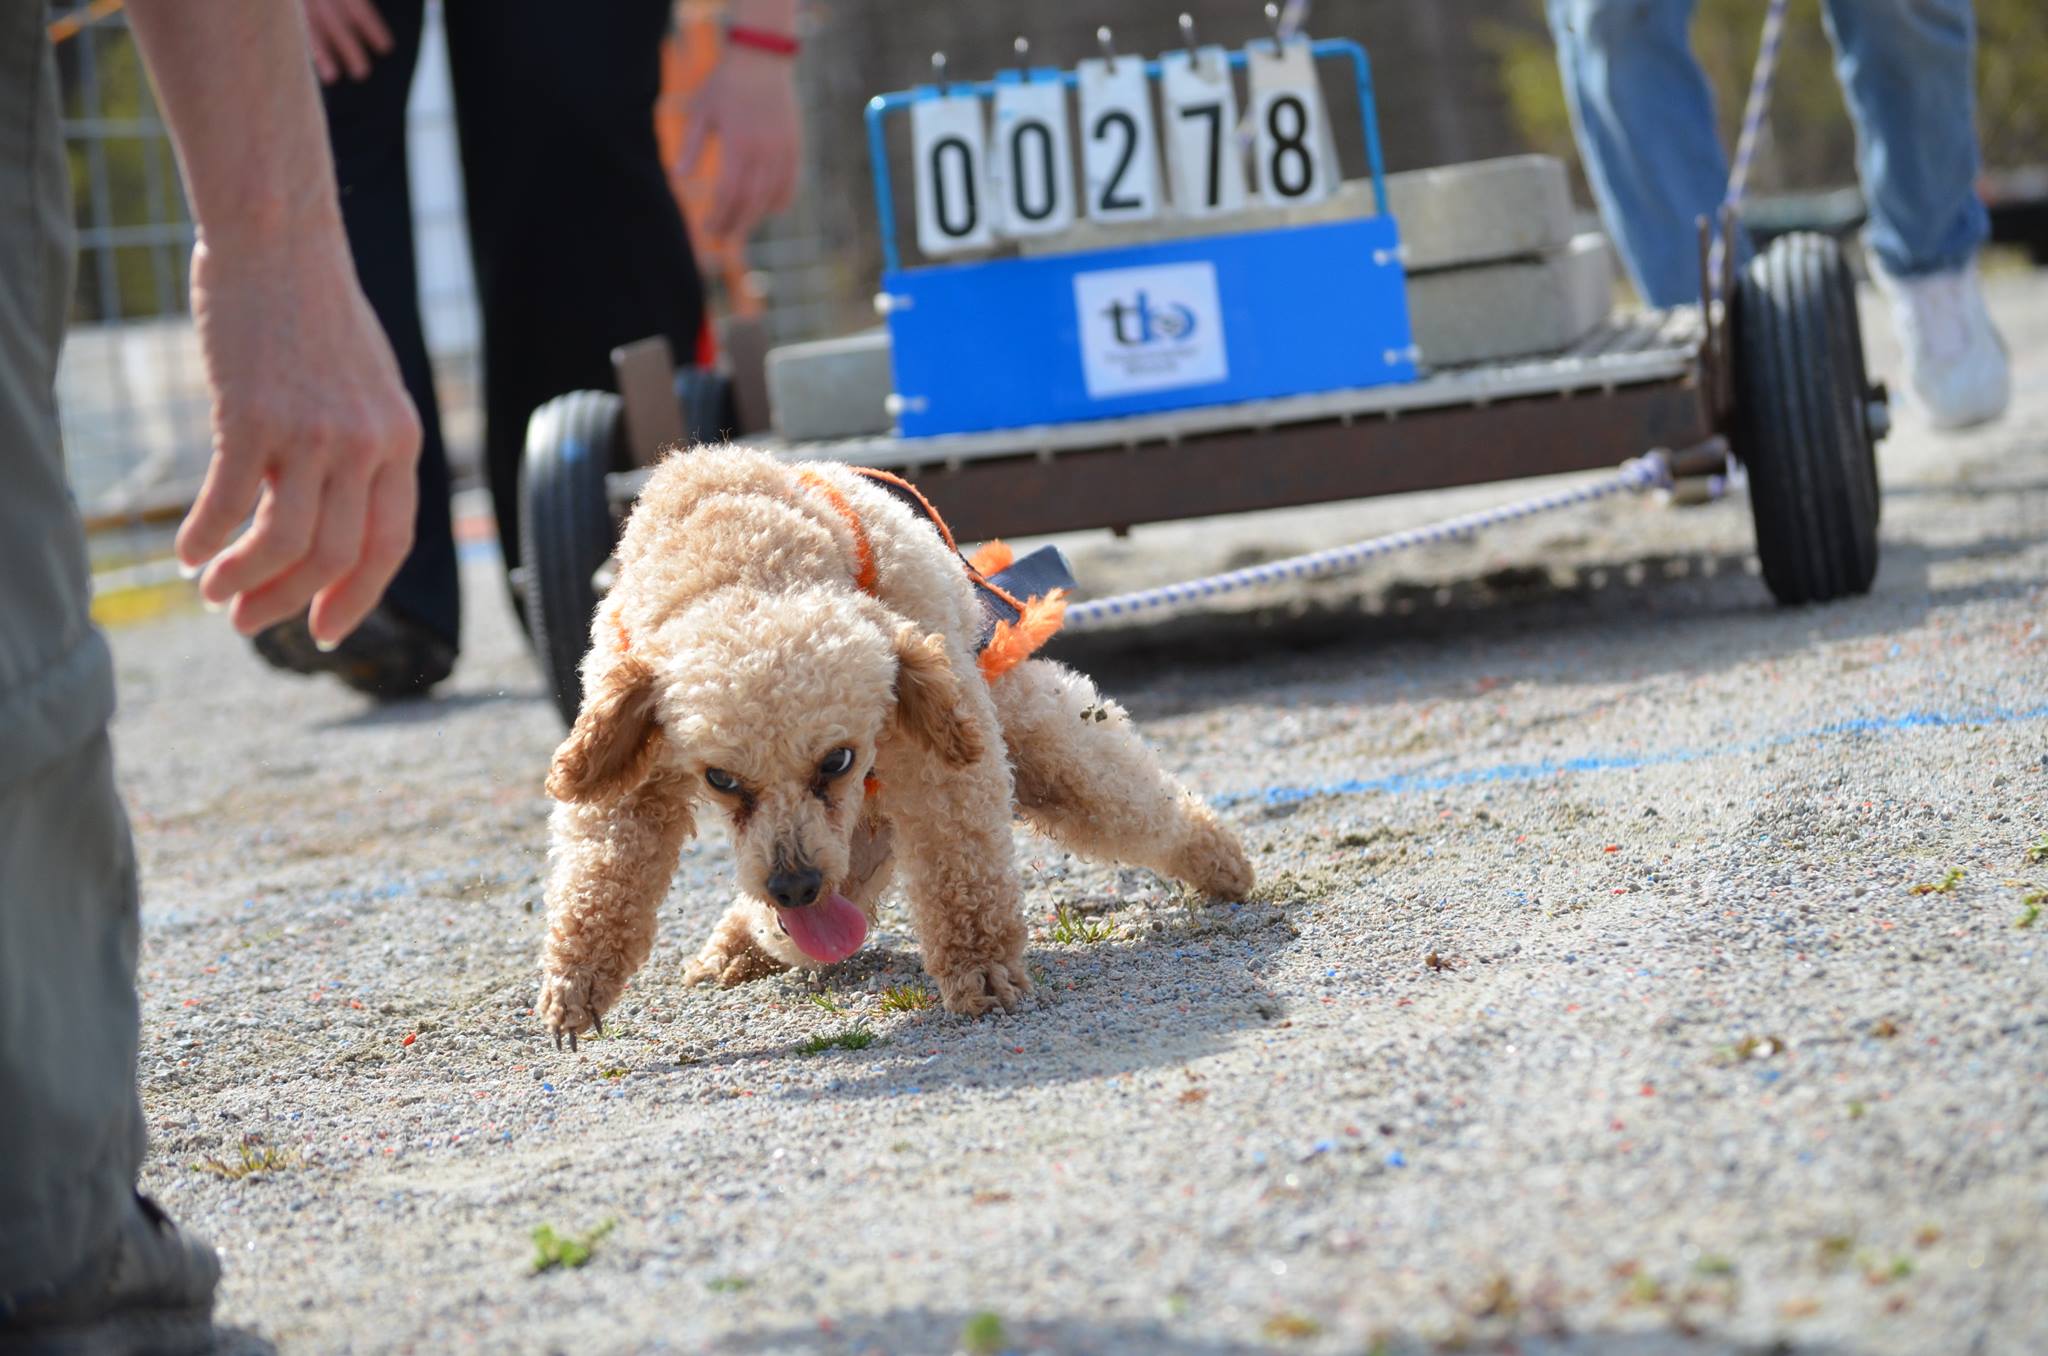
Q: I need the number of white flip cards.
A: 5